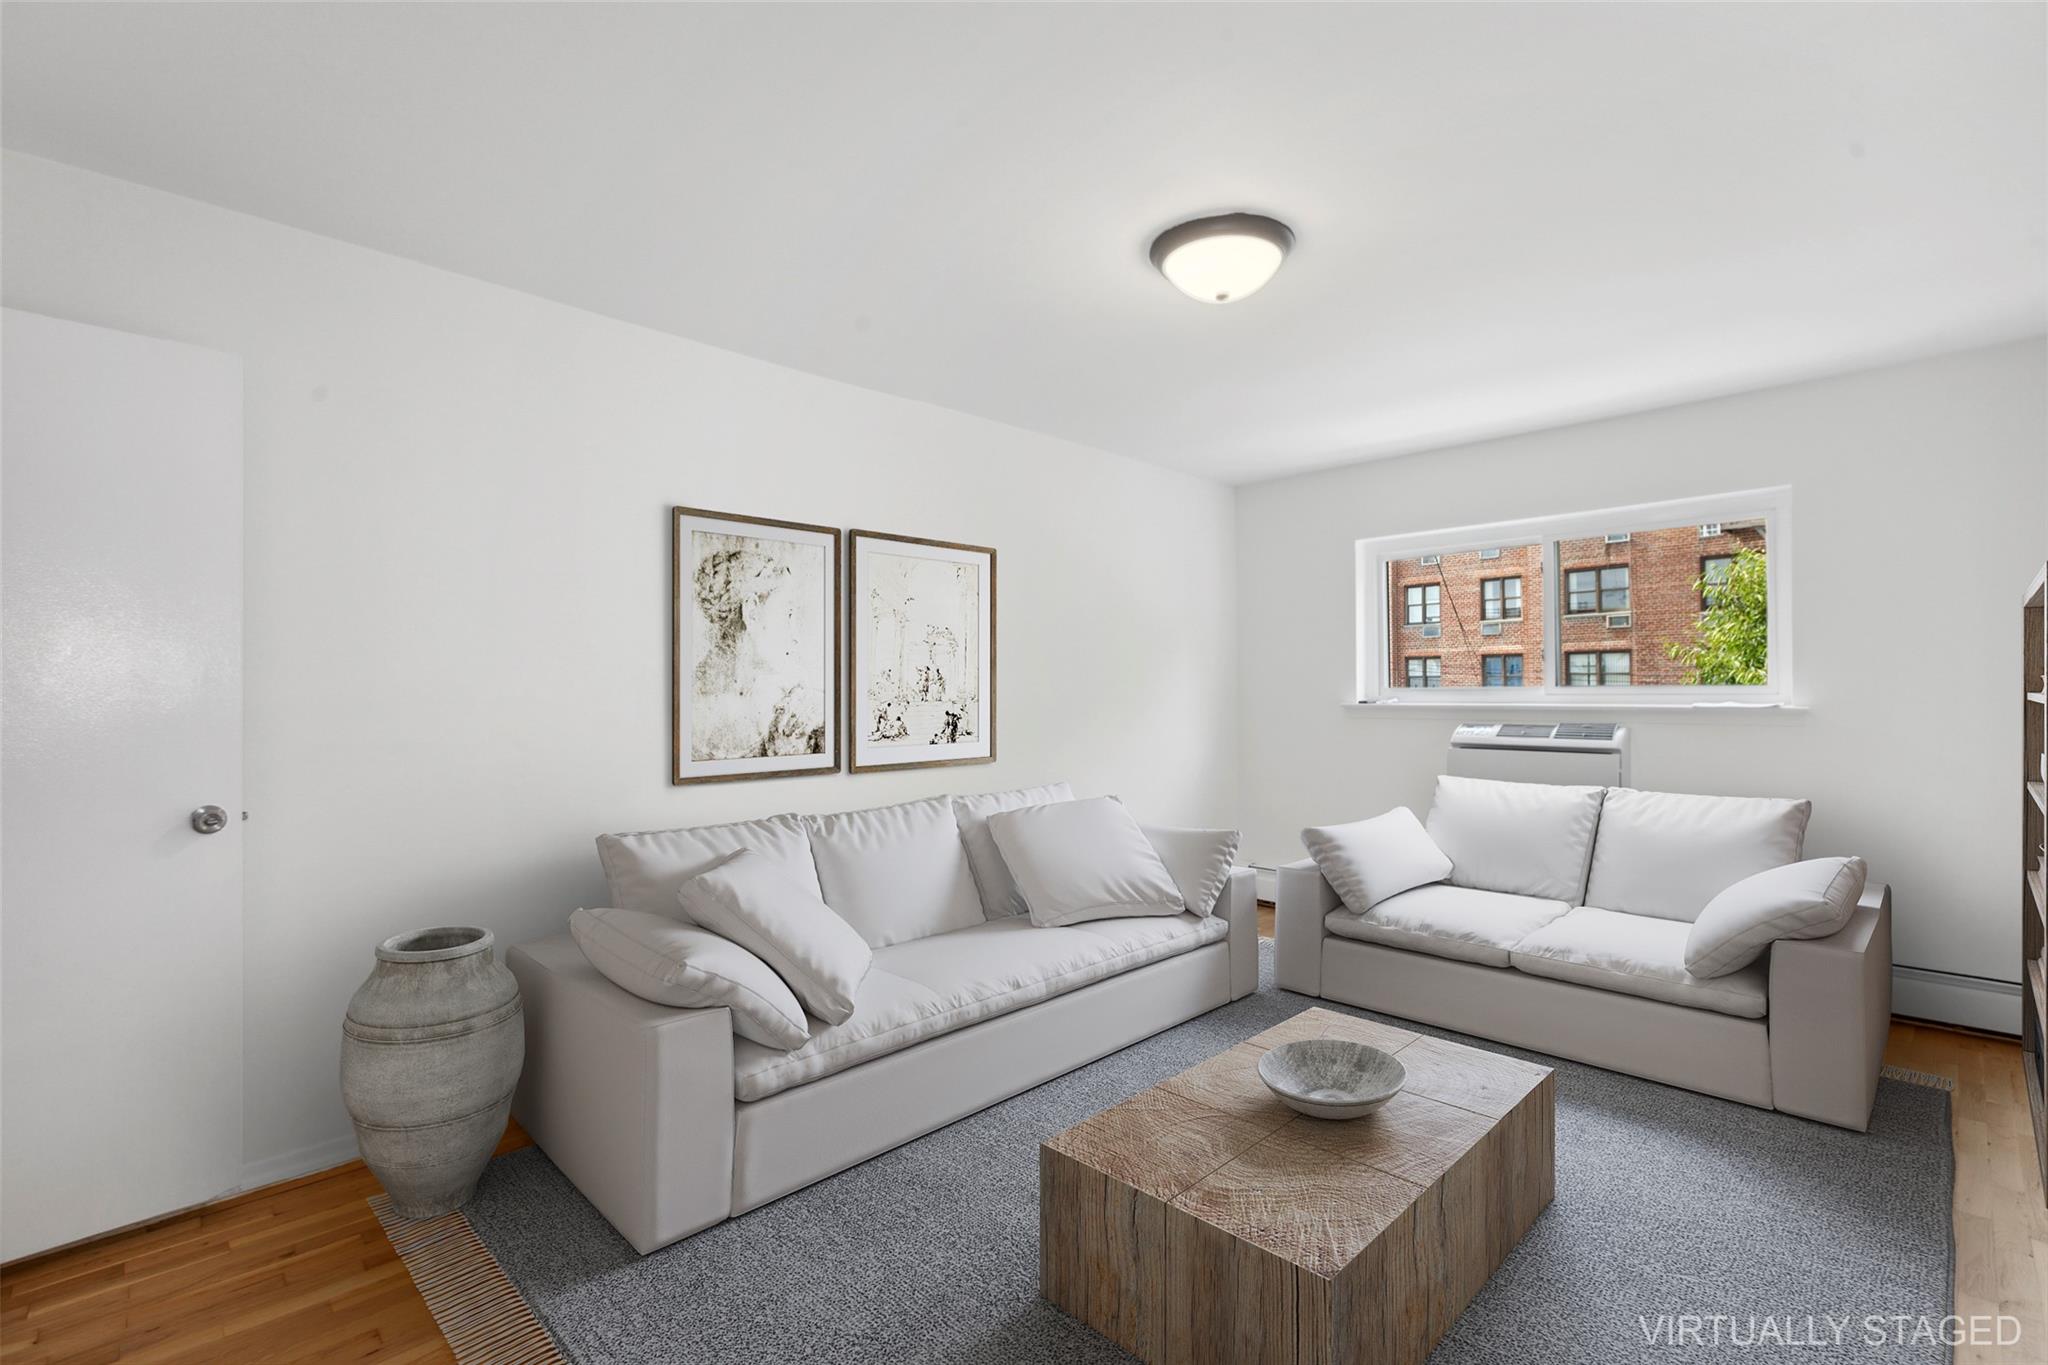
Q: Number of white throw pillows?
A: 6